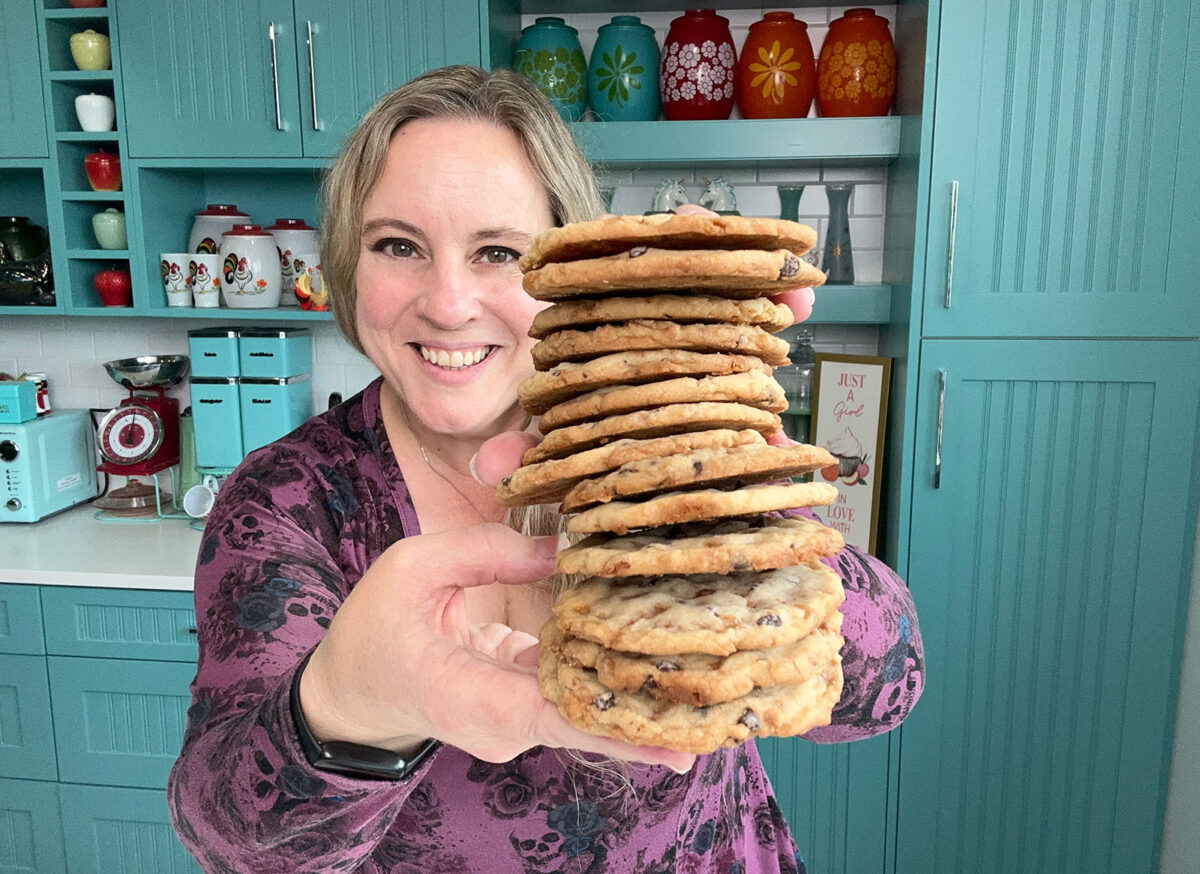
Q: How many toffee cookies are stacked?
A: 14